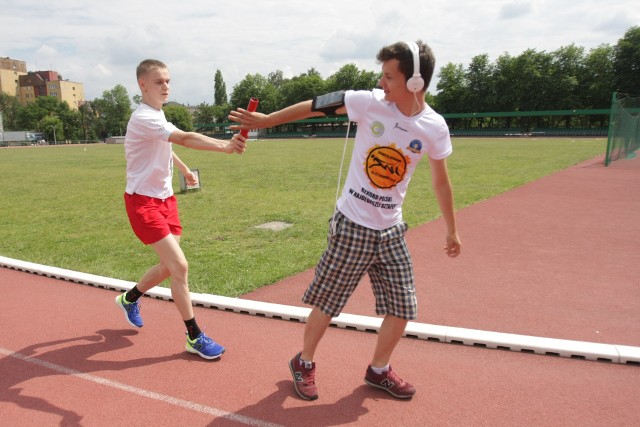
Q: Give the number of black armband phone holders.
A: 1